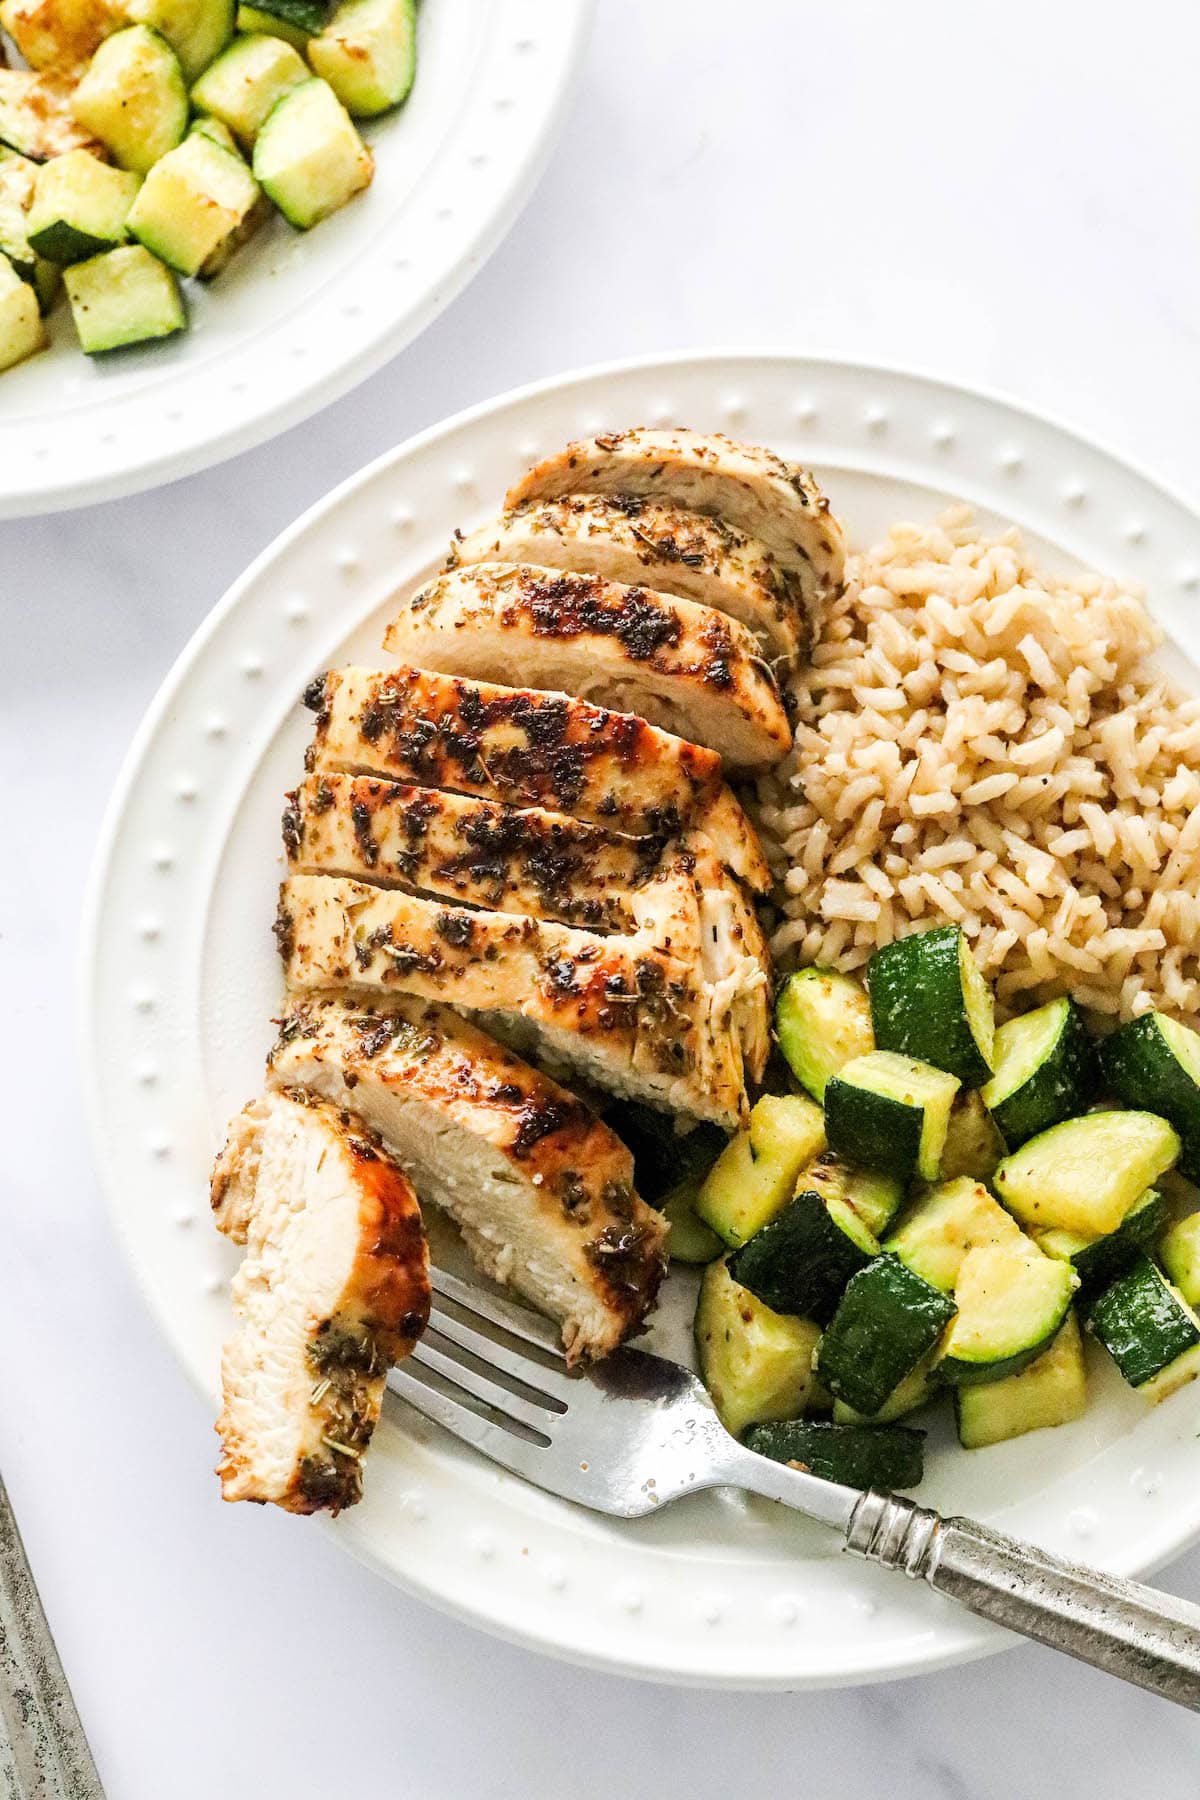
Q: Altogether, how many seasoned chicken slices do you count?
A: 8